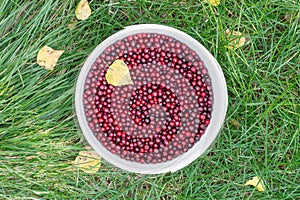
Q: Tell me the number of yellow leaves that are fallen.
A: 7